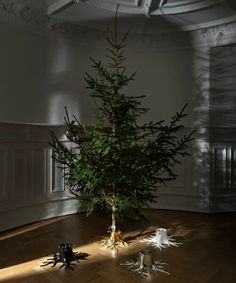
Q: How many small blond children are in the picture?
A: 0